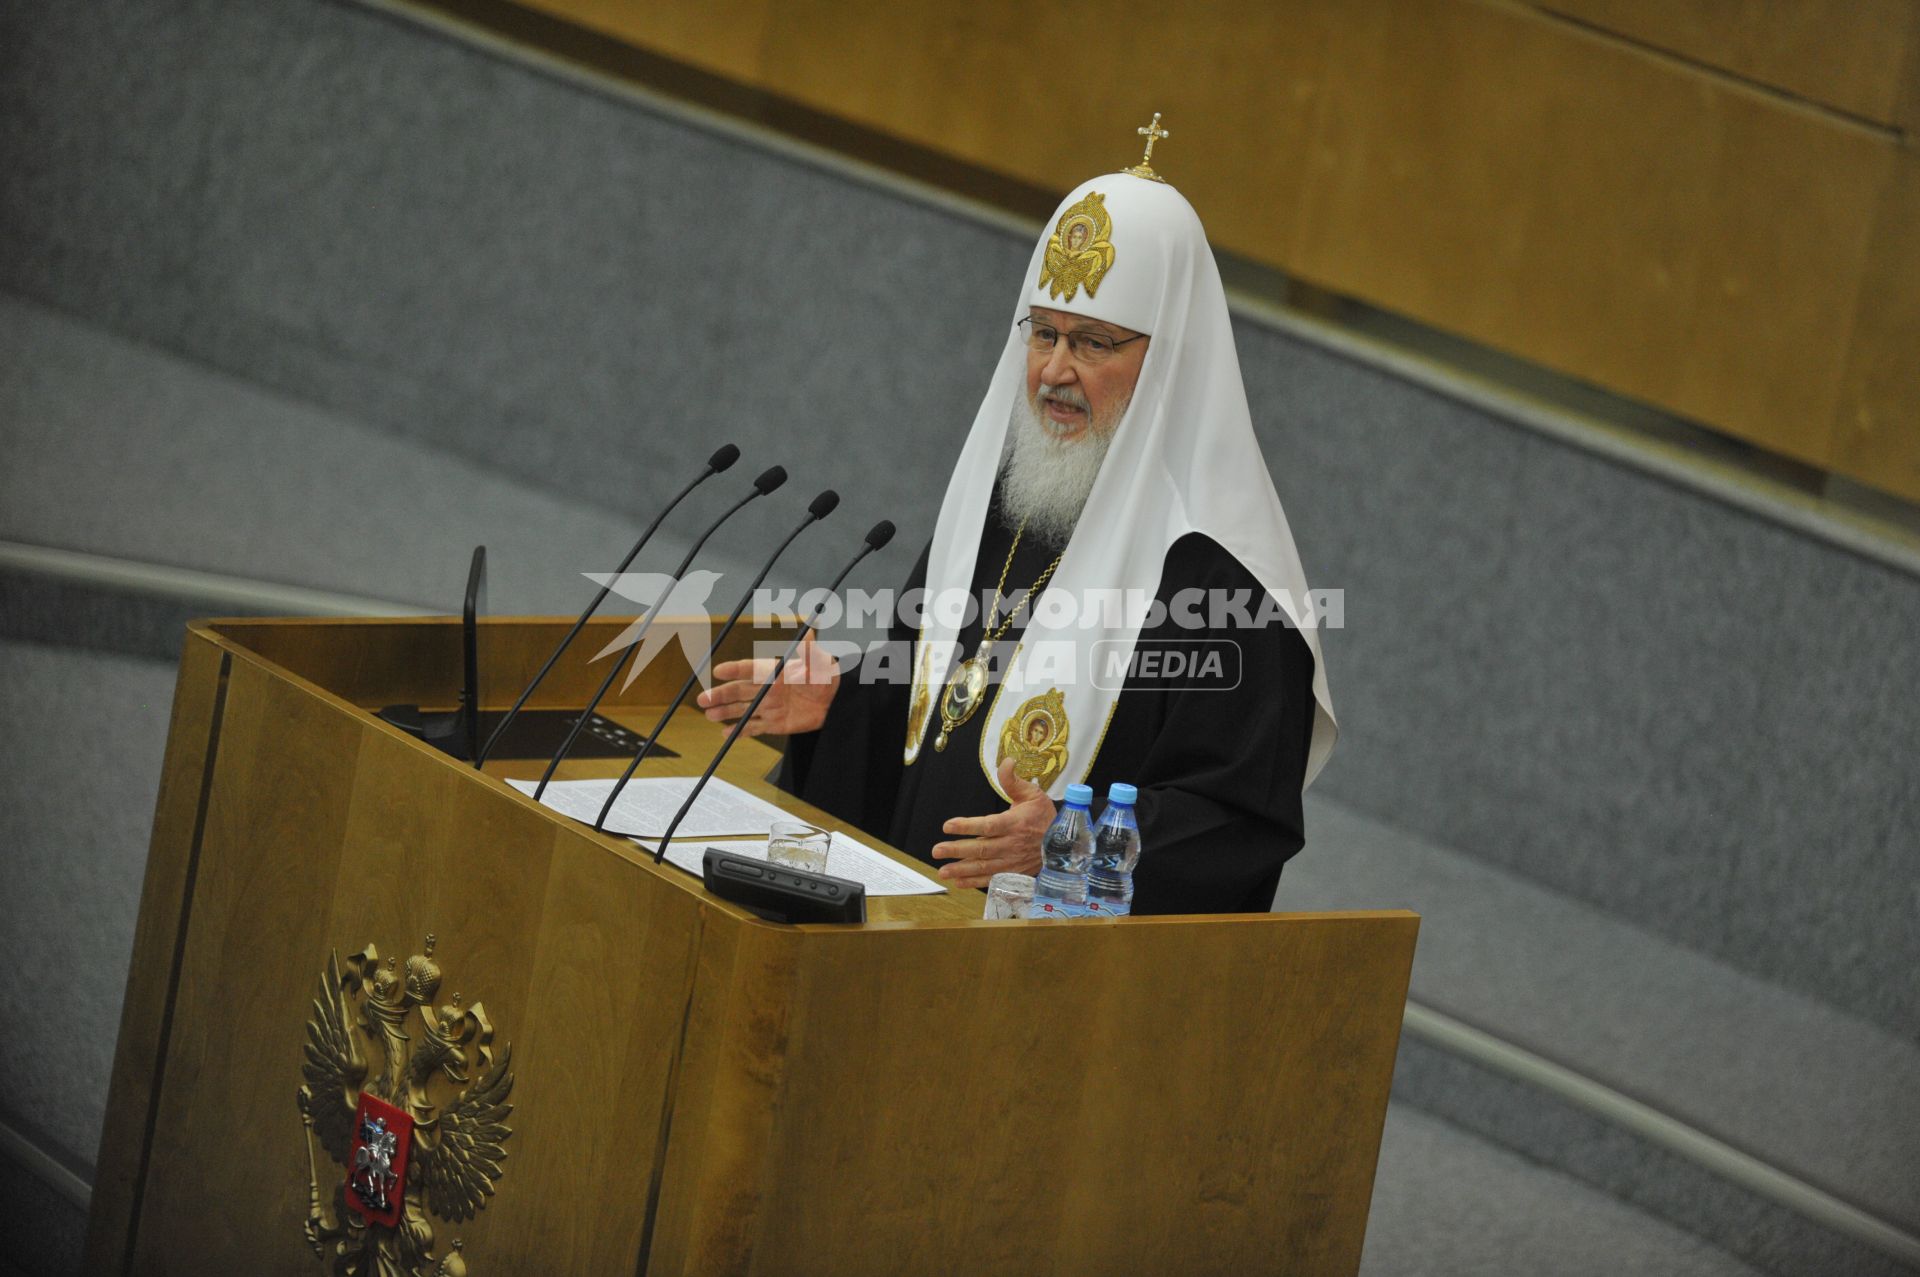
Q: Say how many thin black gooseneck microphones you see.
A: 4